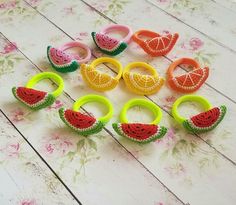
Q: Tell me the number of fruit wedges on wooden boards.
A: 10